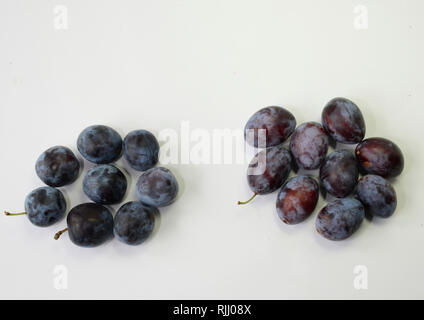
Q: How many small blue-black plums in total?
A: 8